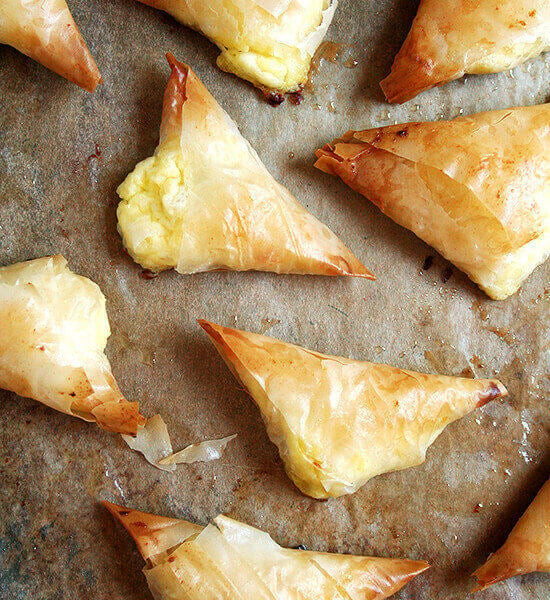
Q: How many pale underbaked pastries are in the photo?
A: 0